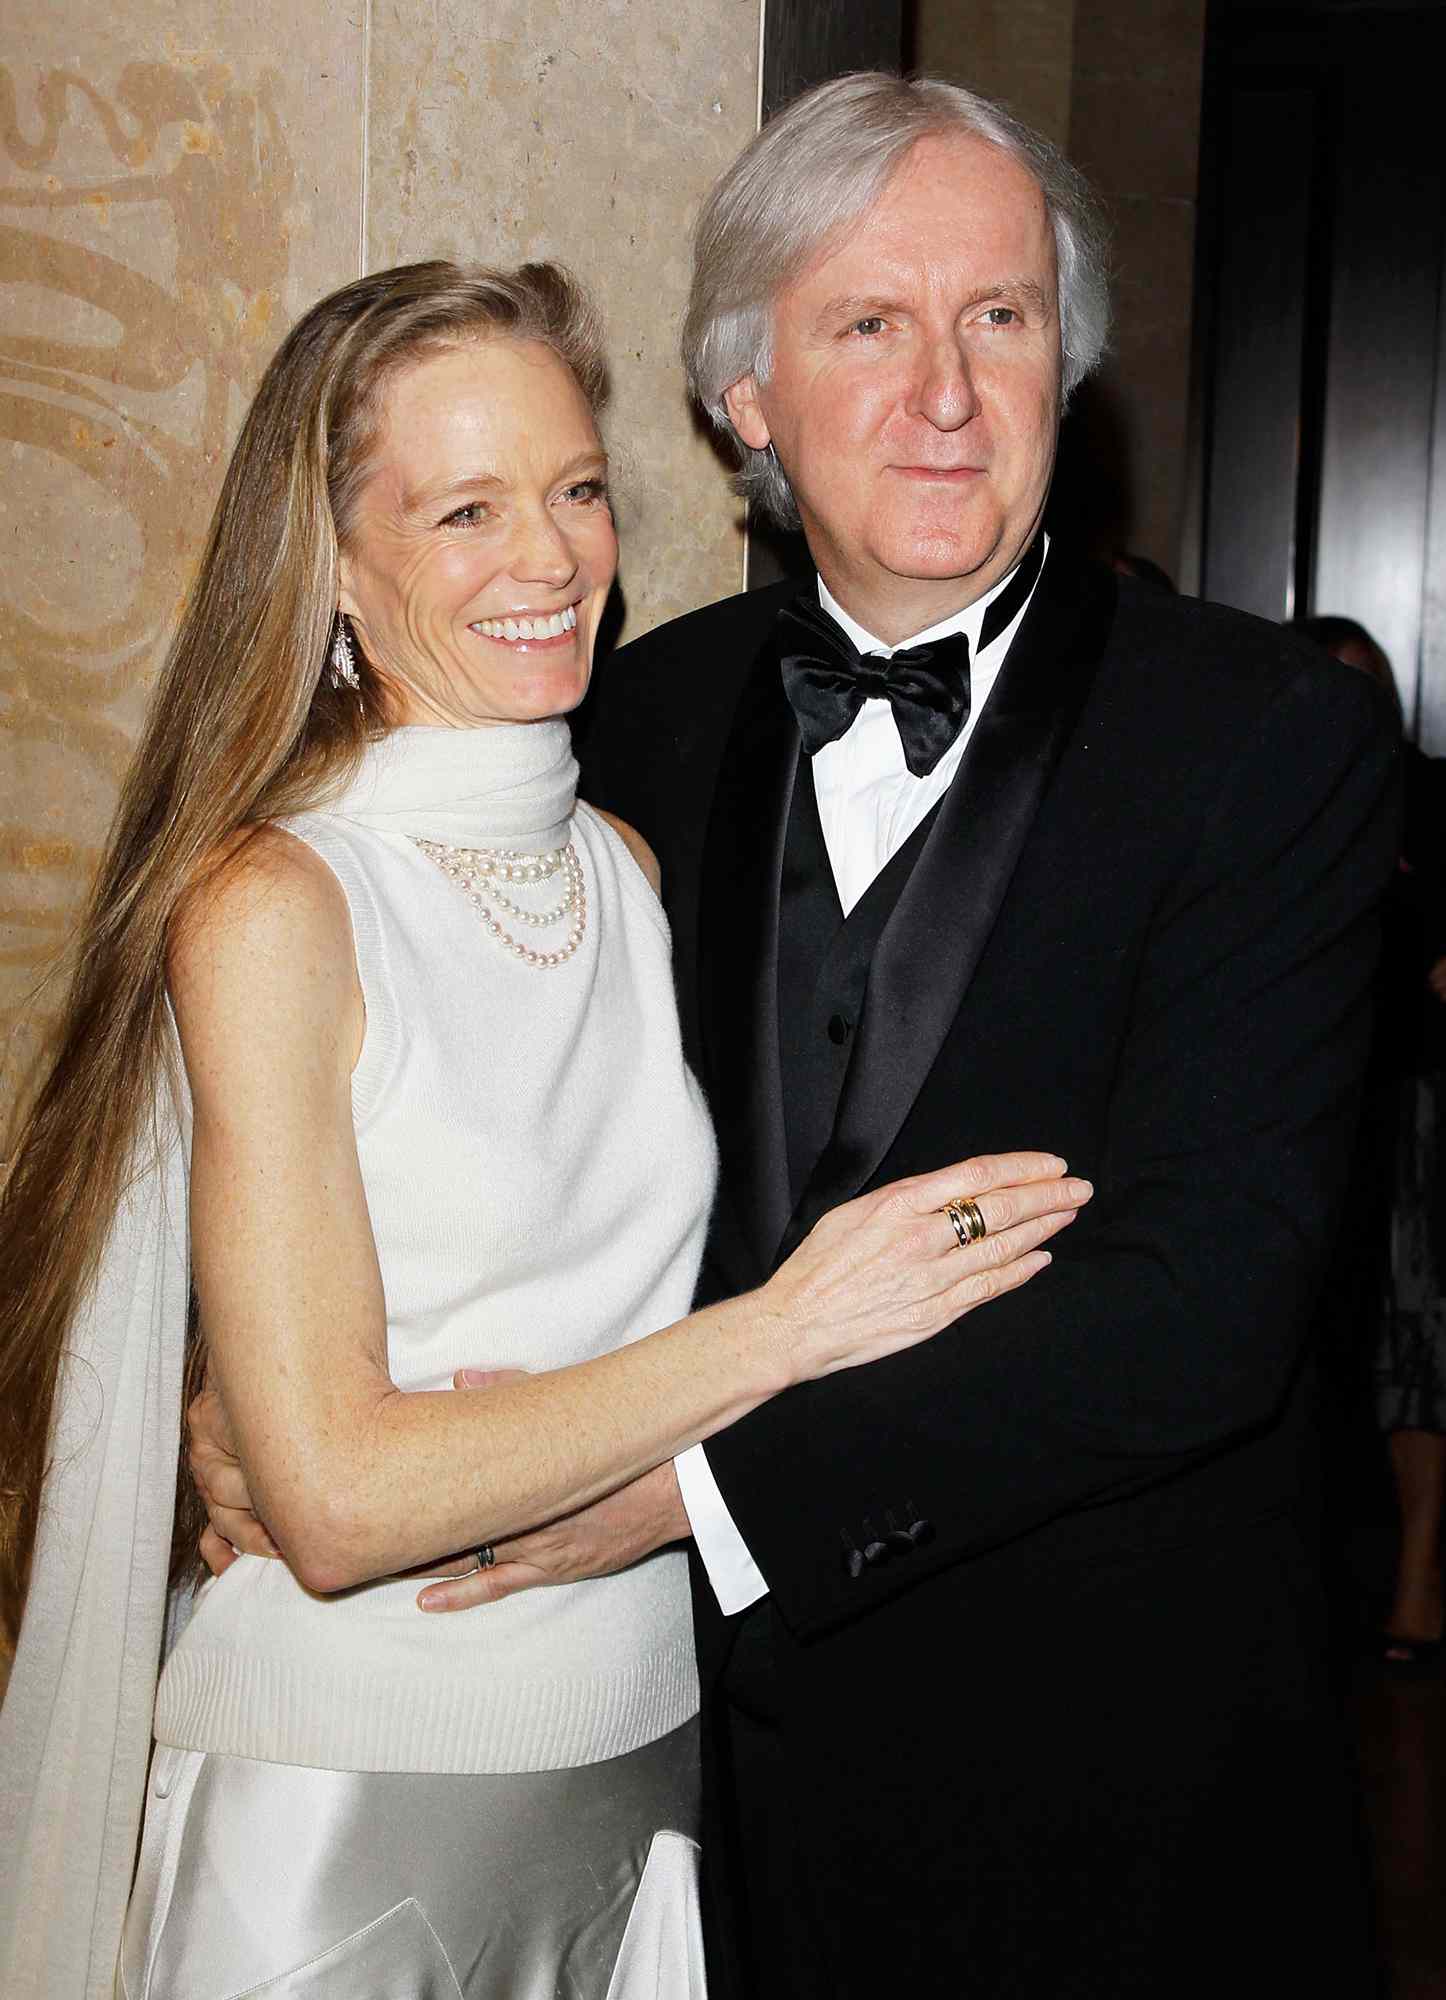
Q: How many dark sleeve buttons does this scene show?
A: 4